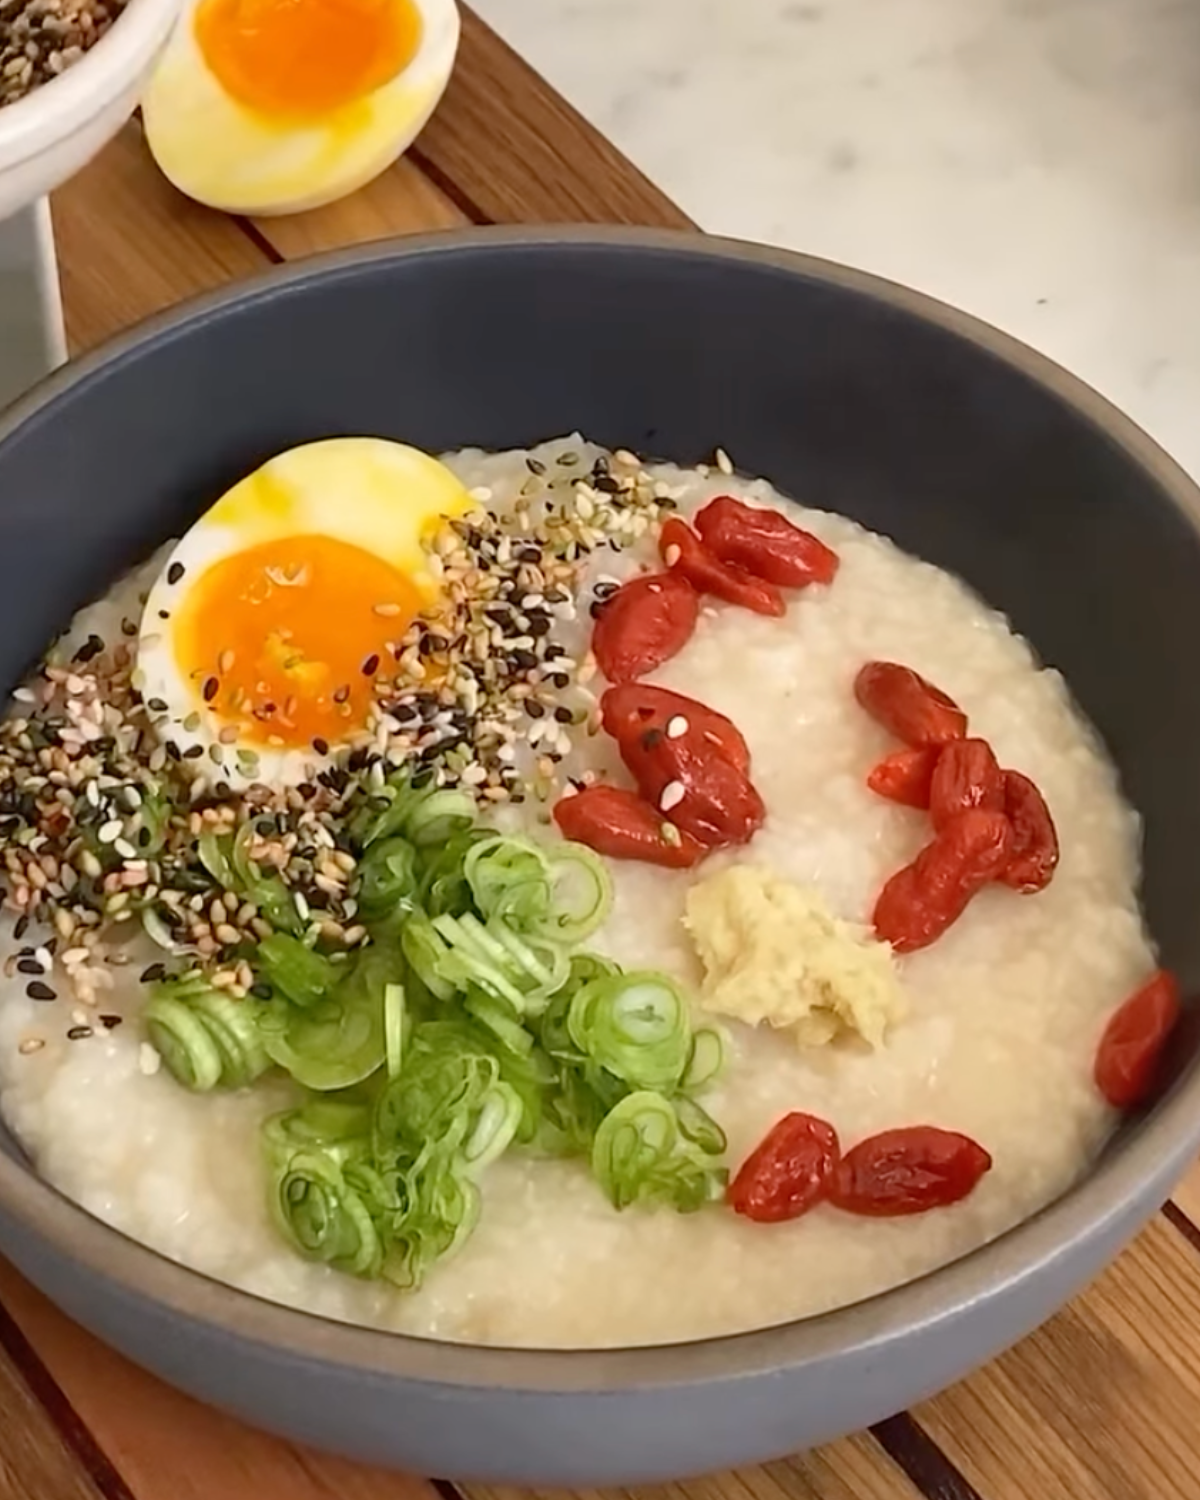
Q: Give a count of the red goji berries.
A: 14